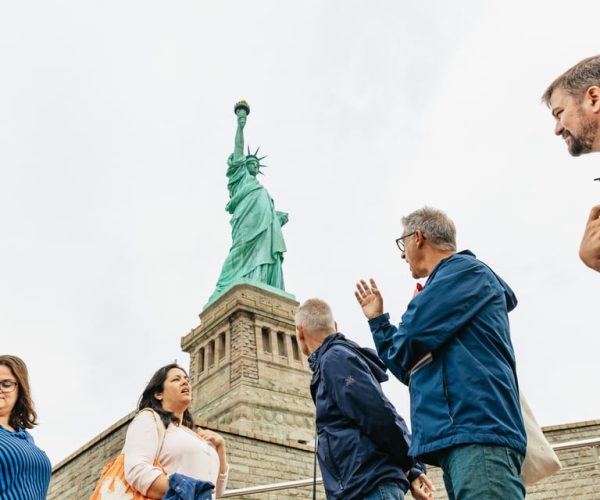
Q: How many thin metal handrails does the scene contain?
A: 1